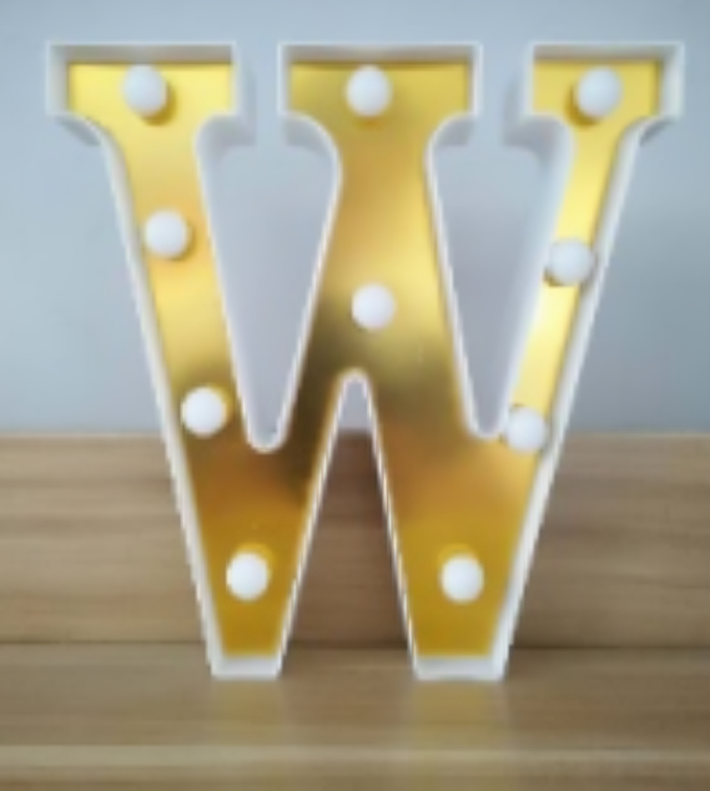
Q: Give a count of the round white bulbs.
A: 10